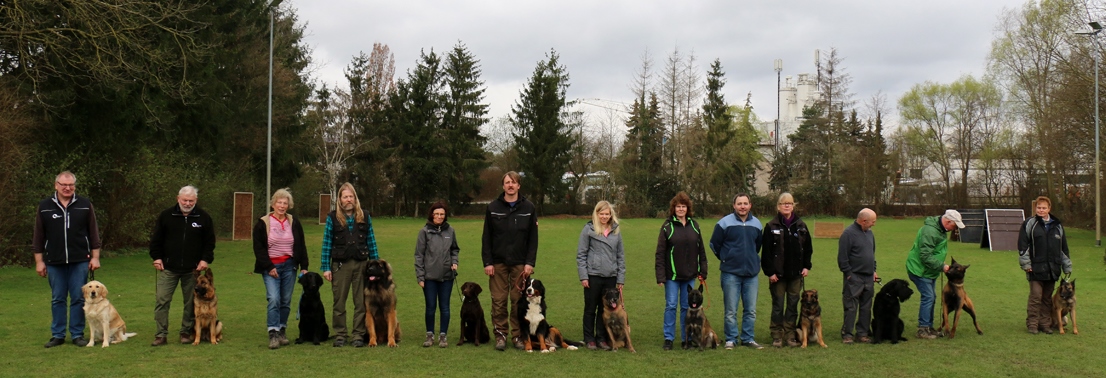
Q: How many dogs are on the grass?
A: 12